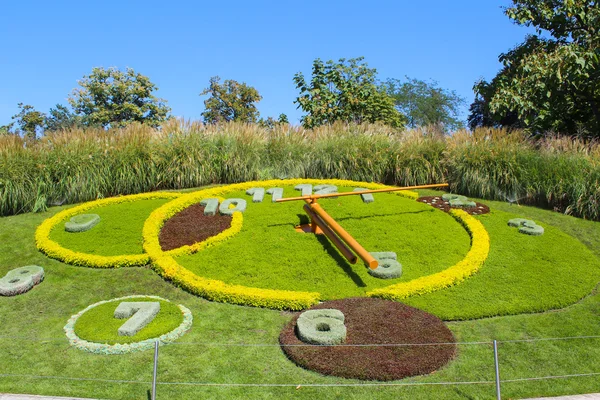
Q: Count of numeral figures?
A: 11